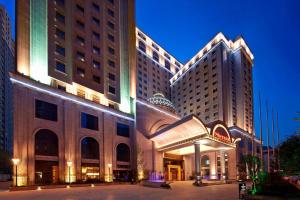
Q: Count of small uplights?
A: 3